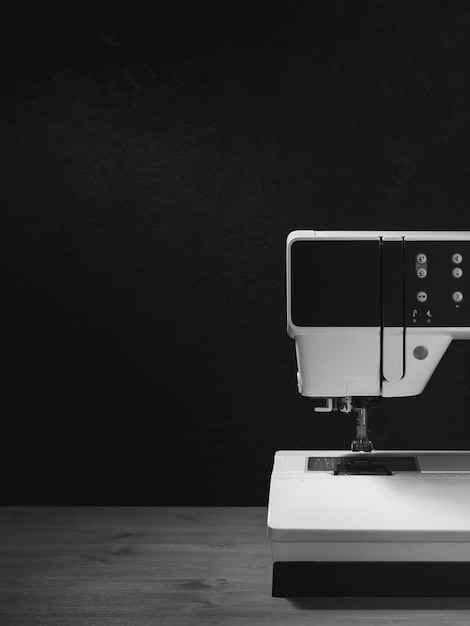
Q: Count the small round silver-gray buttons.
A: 6